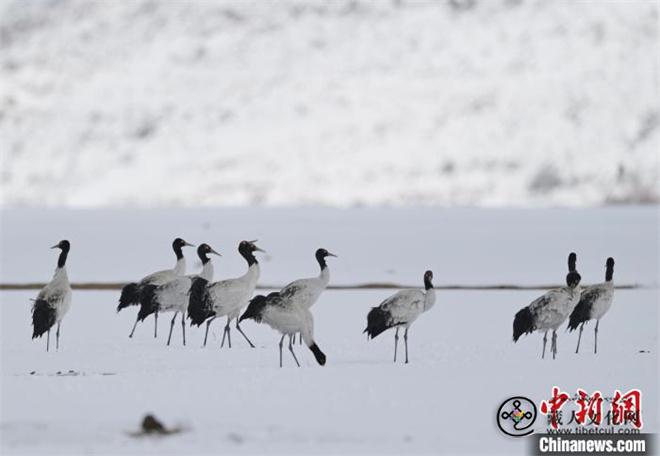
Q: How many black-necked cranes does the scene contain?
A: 11